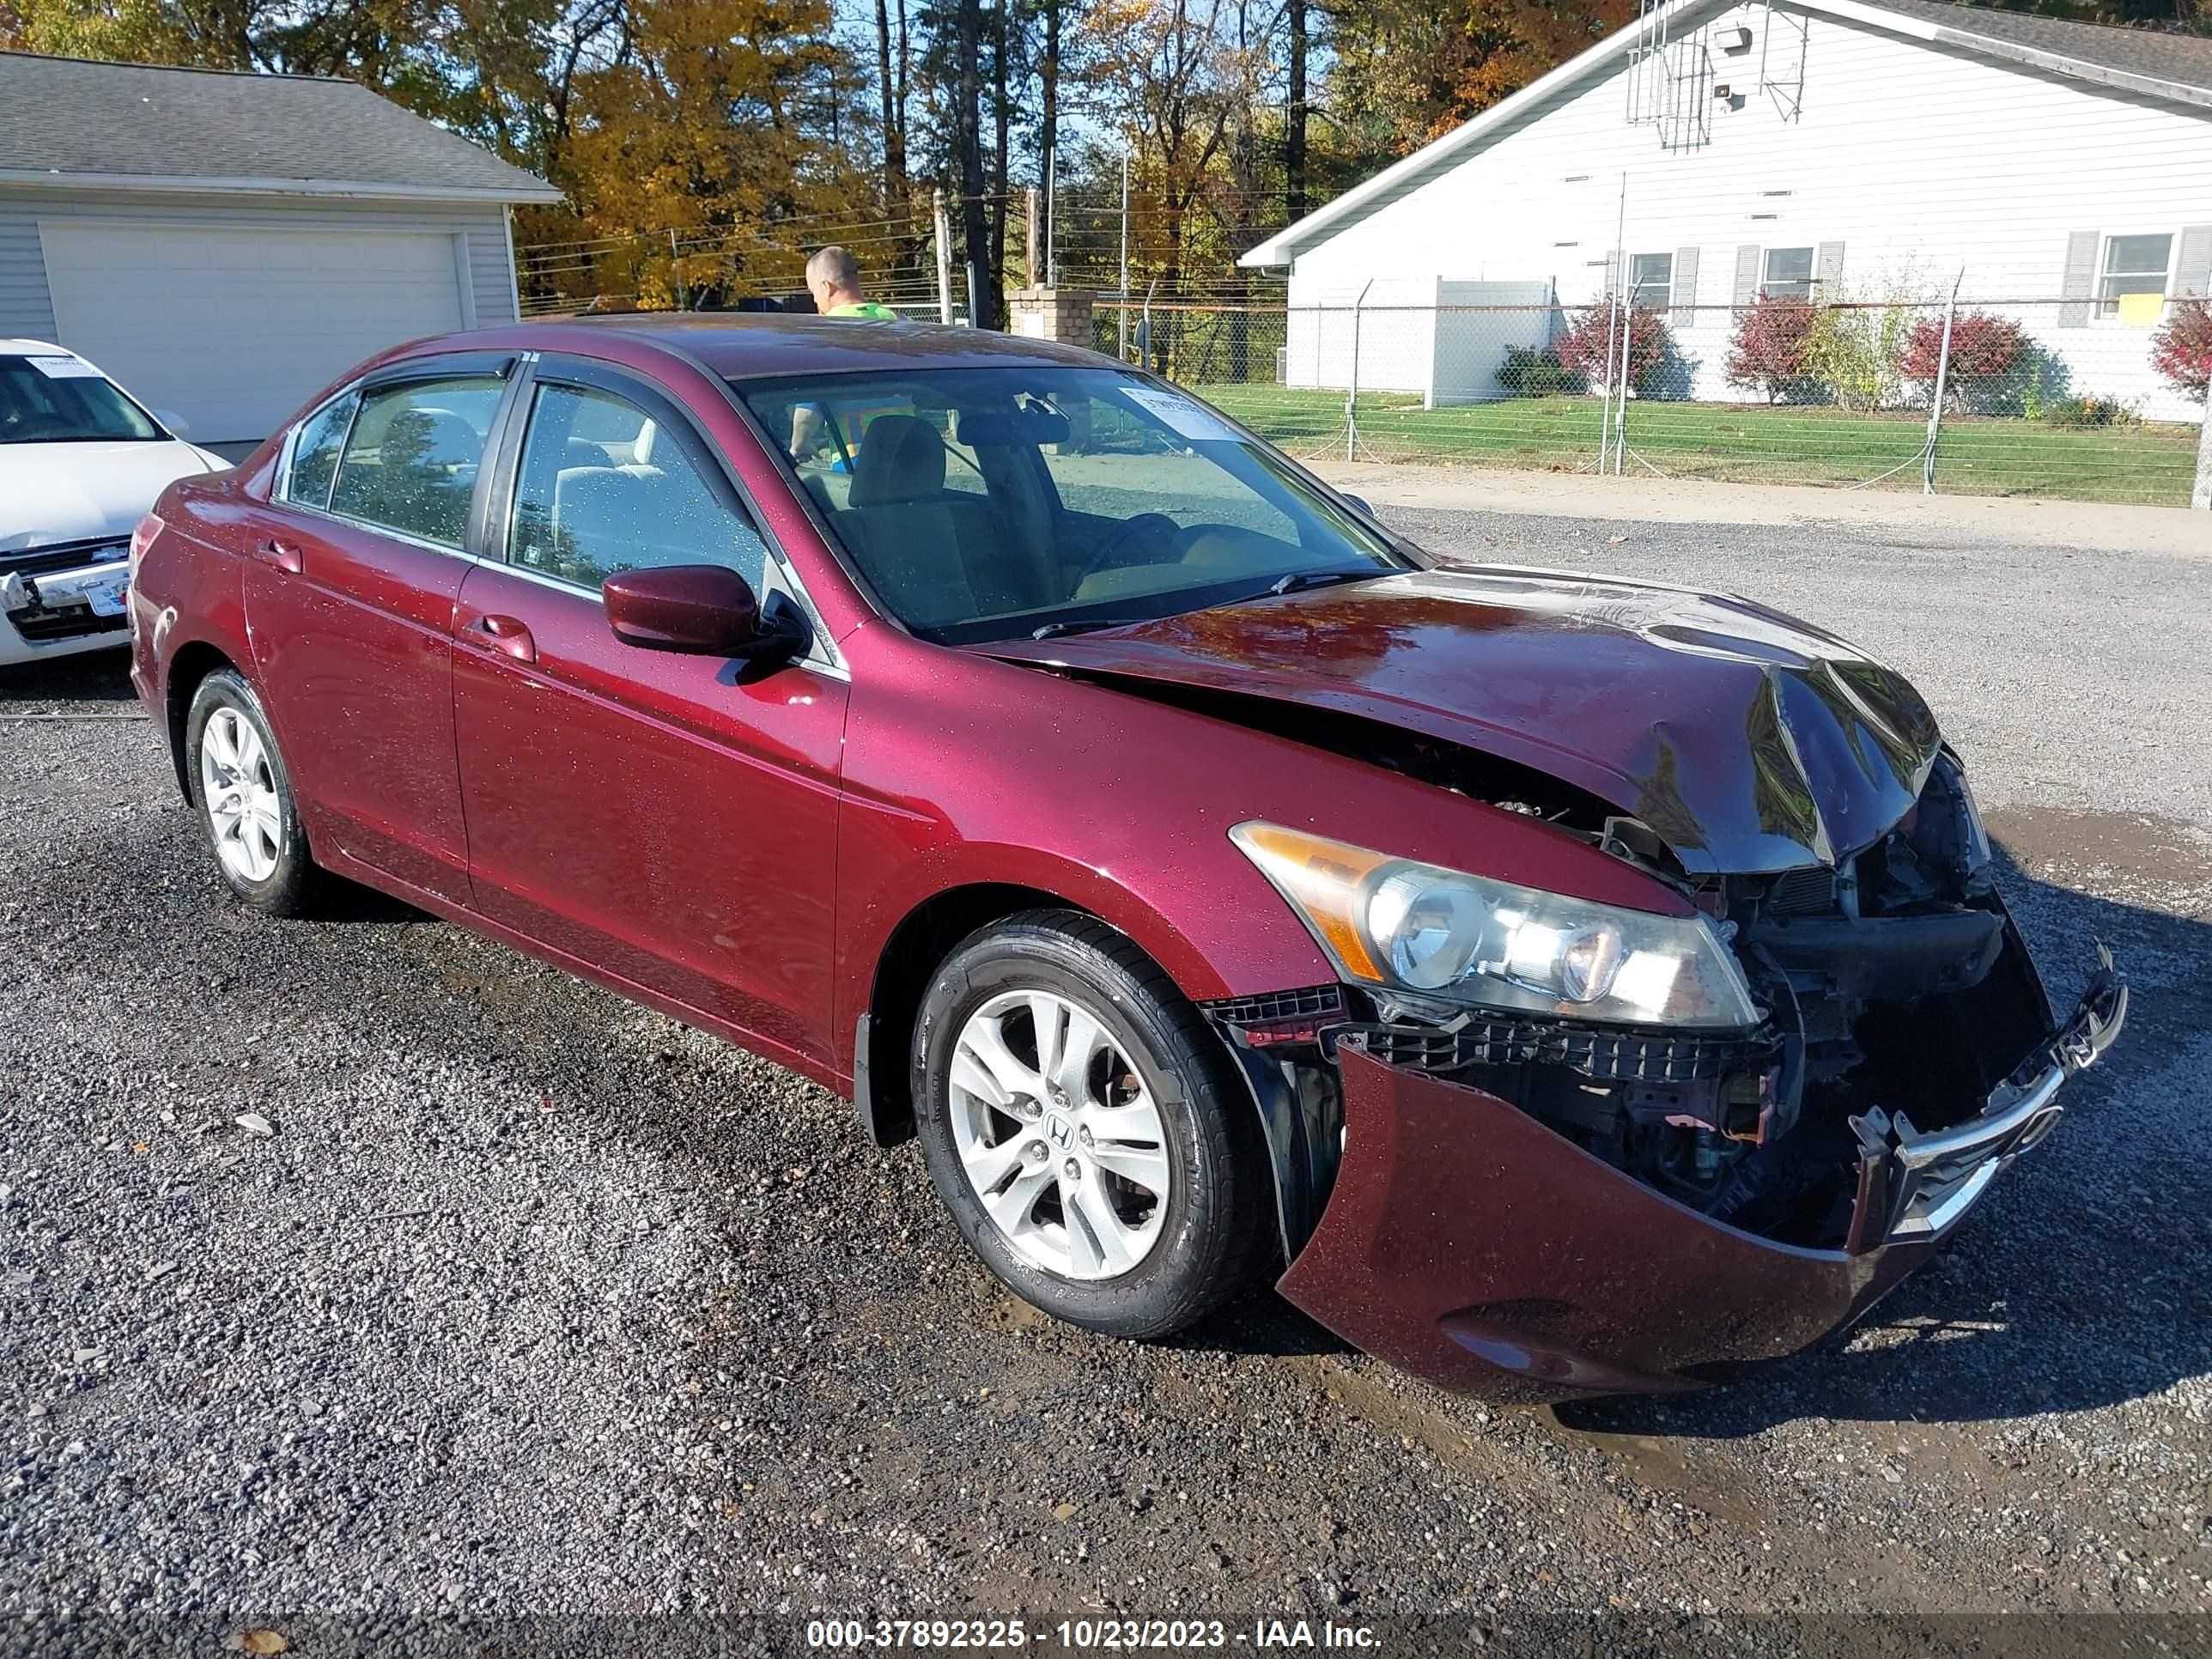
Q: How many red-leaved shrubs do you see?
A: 4